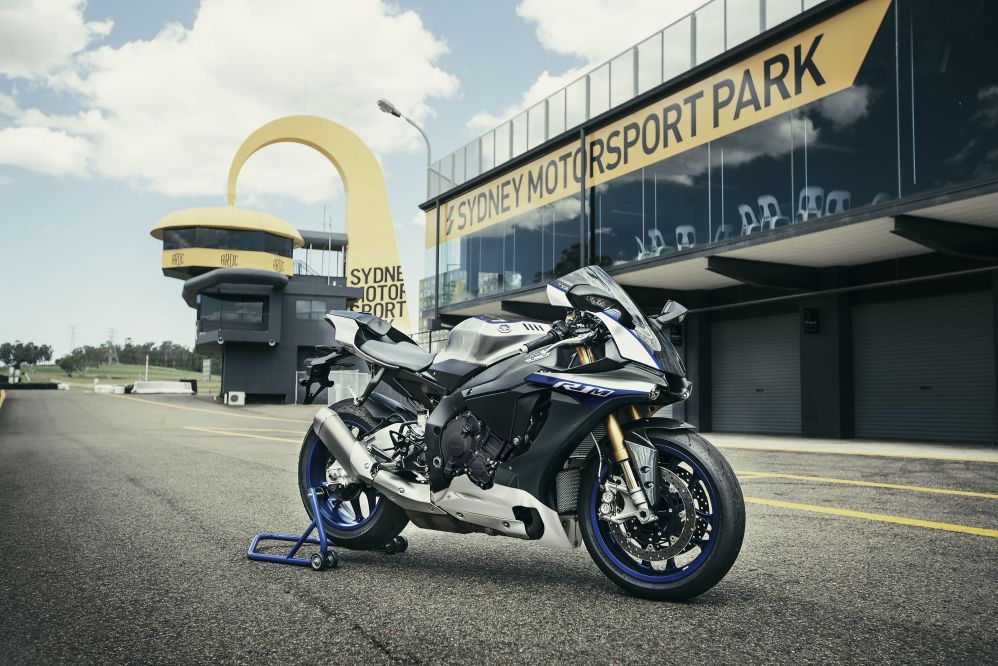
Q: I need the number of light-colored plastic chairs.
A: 9